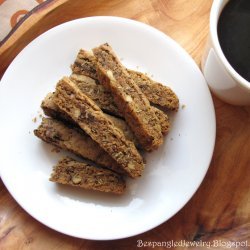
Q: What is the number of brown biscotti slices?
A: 7